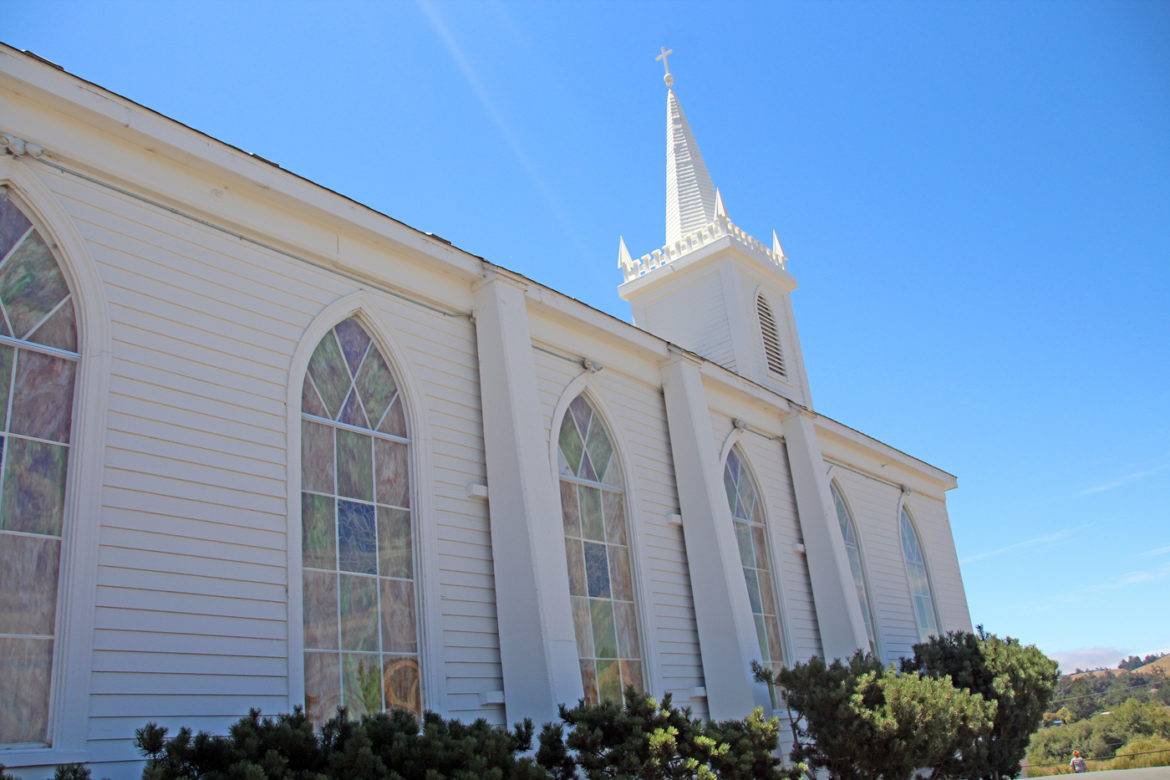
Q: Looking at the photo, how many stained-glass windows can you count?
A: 6